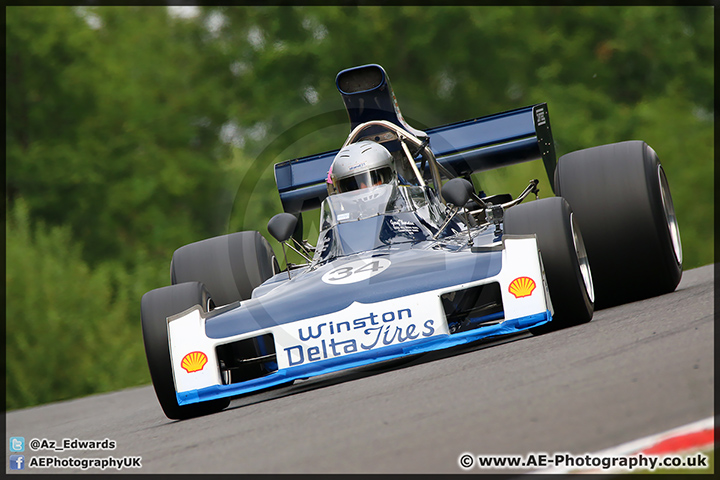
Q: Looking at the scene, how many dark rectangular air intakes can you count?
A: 2